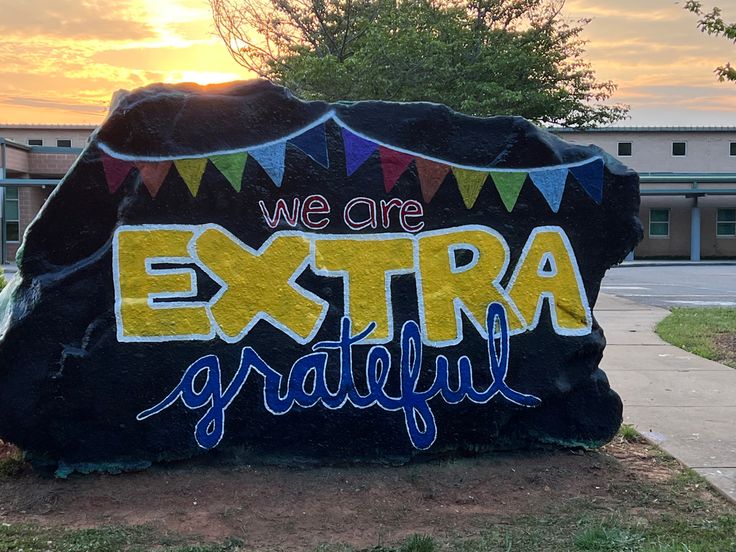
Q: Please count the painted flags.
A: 13